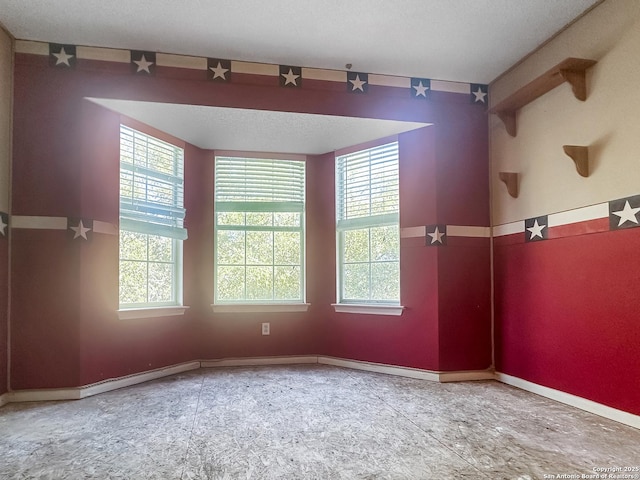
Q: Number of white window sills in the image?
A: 3